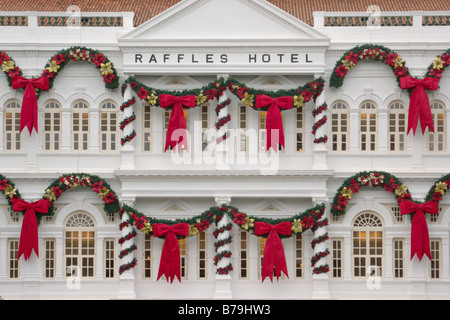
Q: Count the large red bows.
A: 8